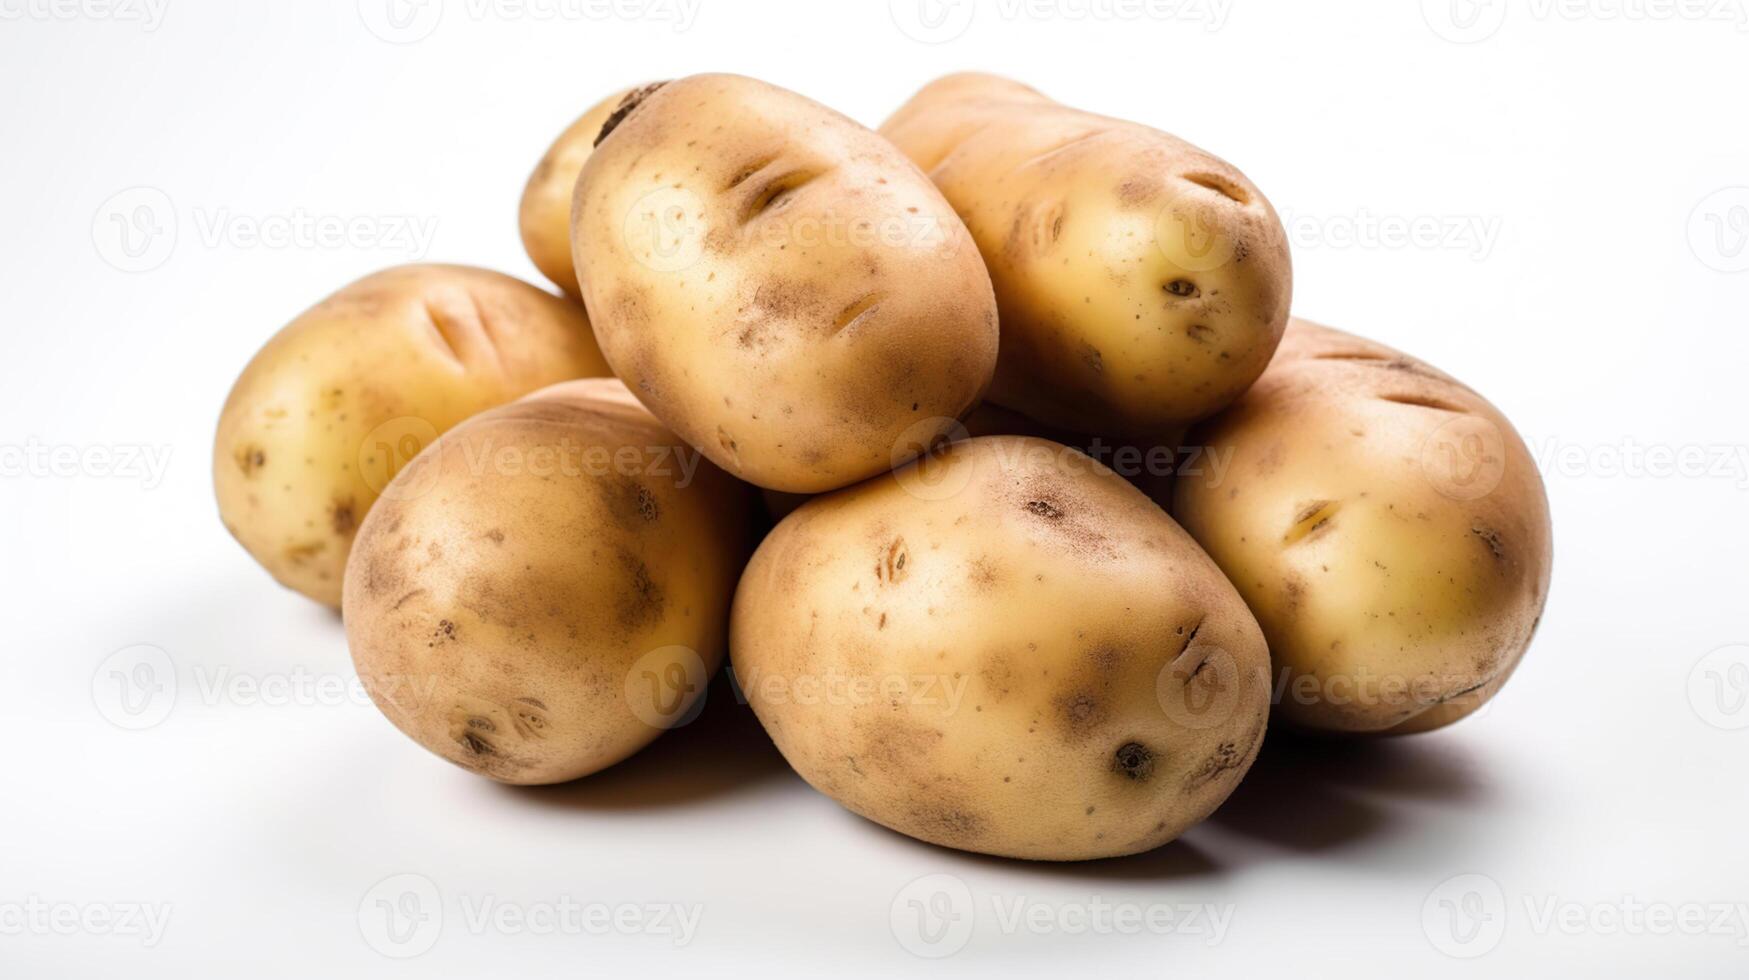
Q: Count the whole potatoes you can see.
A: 7